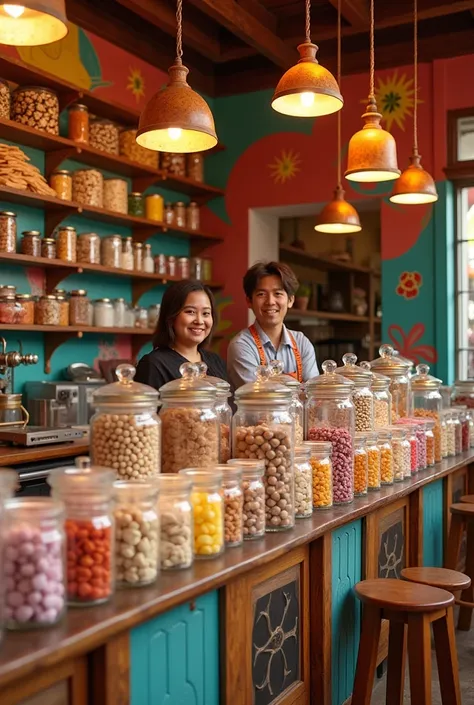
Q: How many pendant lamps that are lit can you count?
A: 6